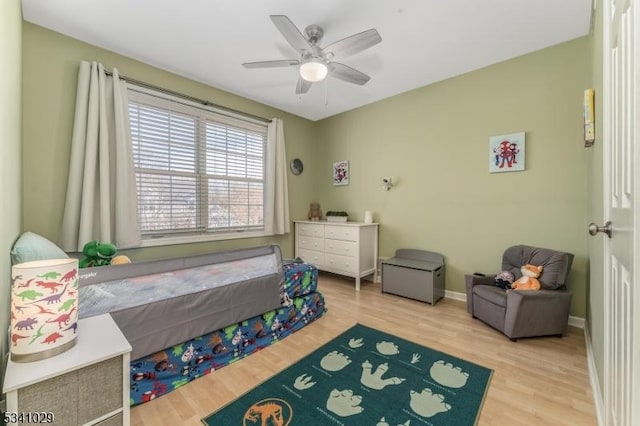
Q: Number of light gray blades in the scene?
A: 5